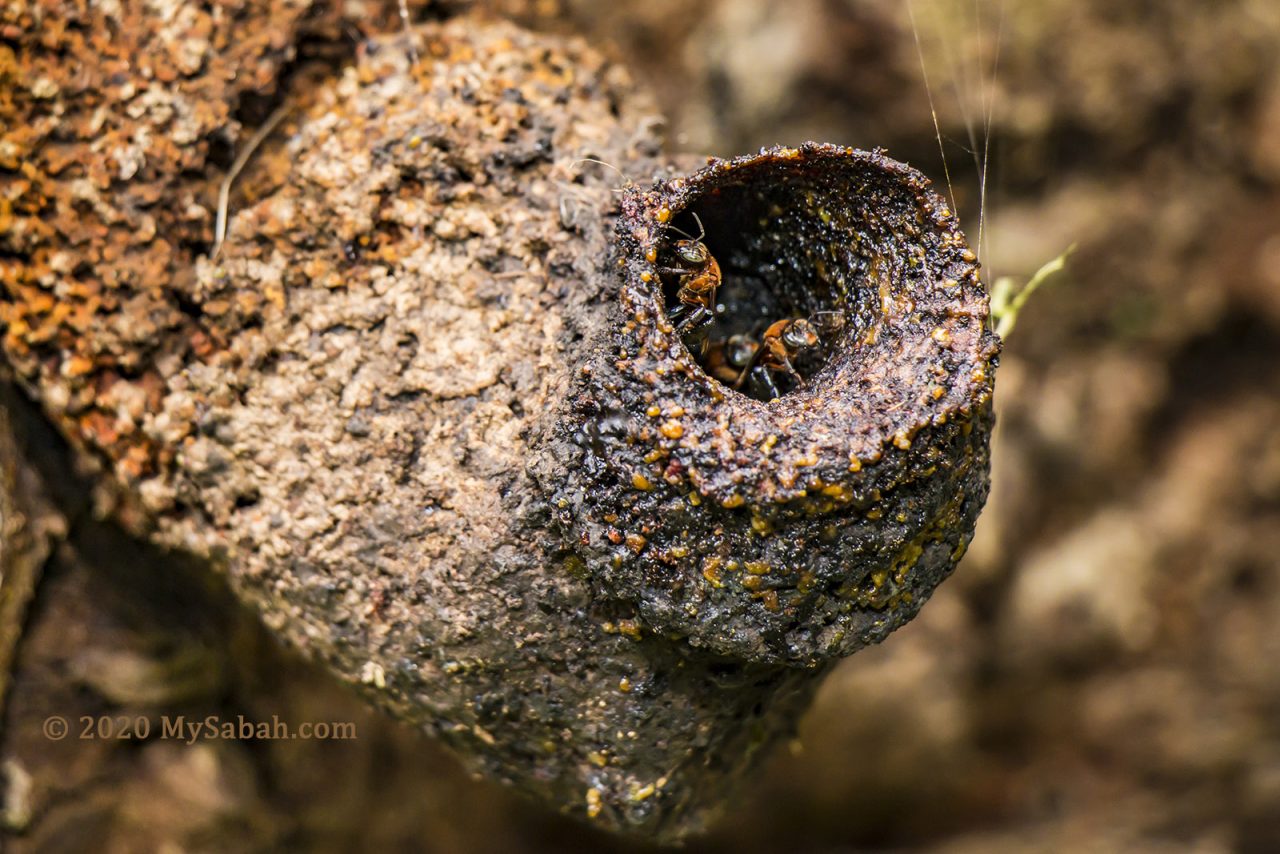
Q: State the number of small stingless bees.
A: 3